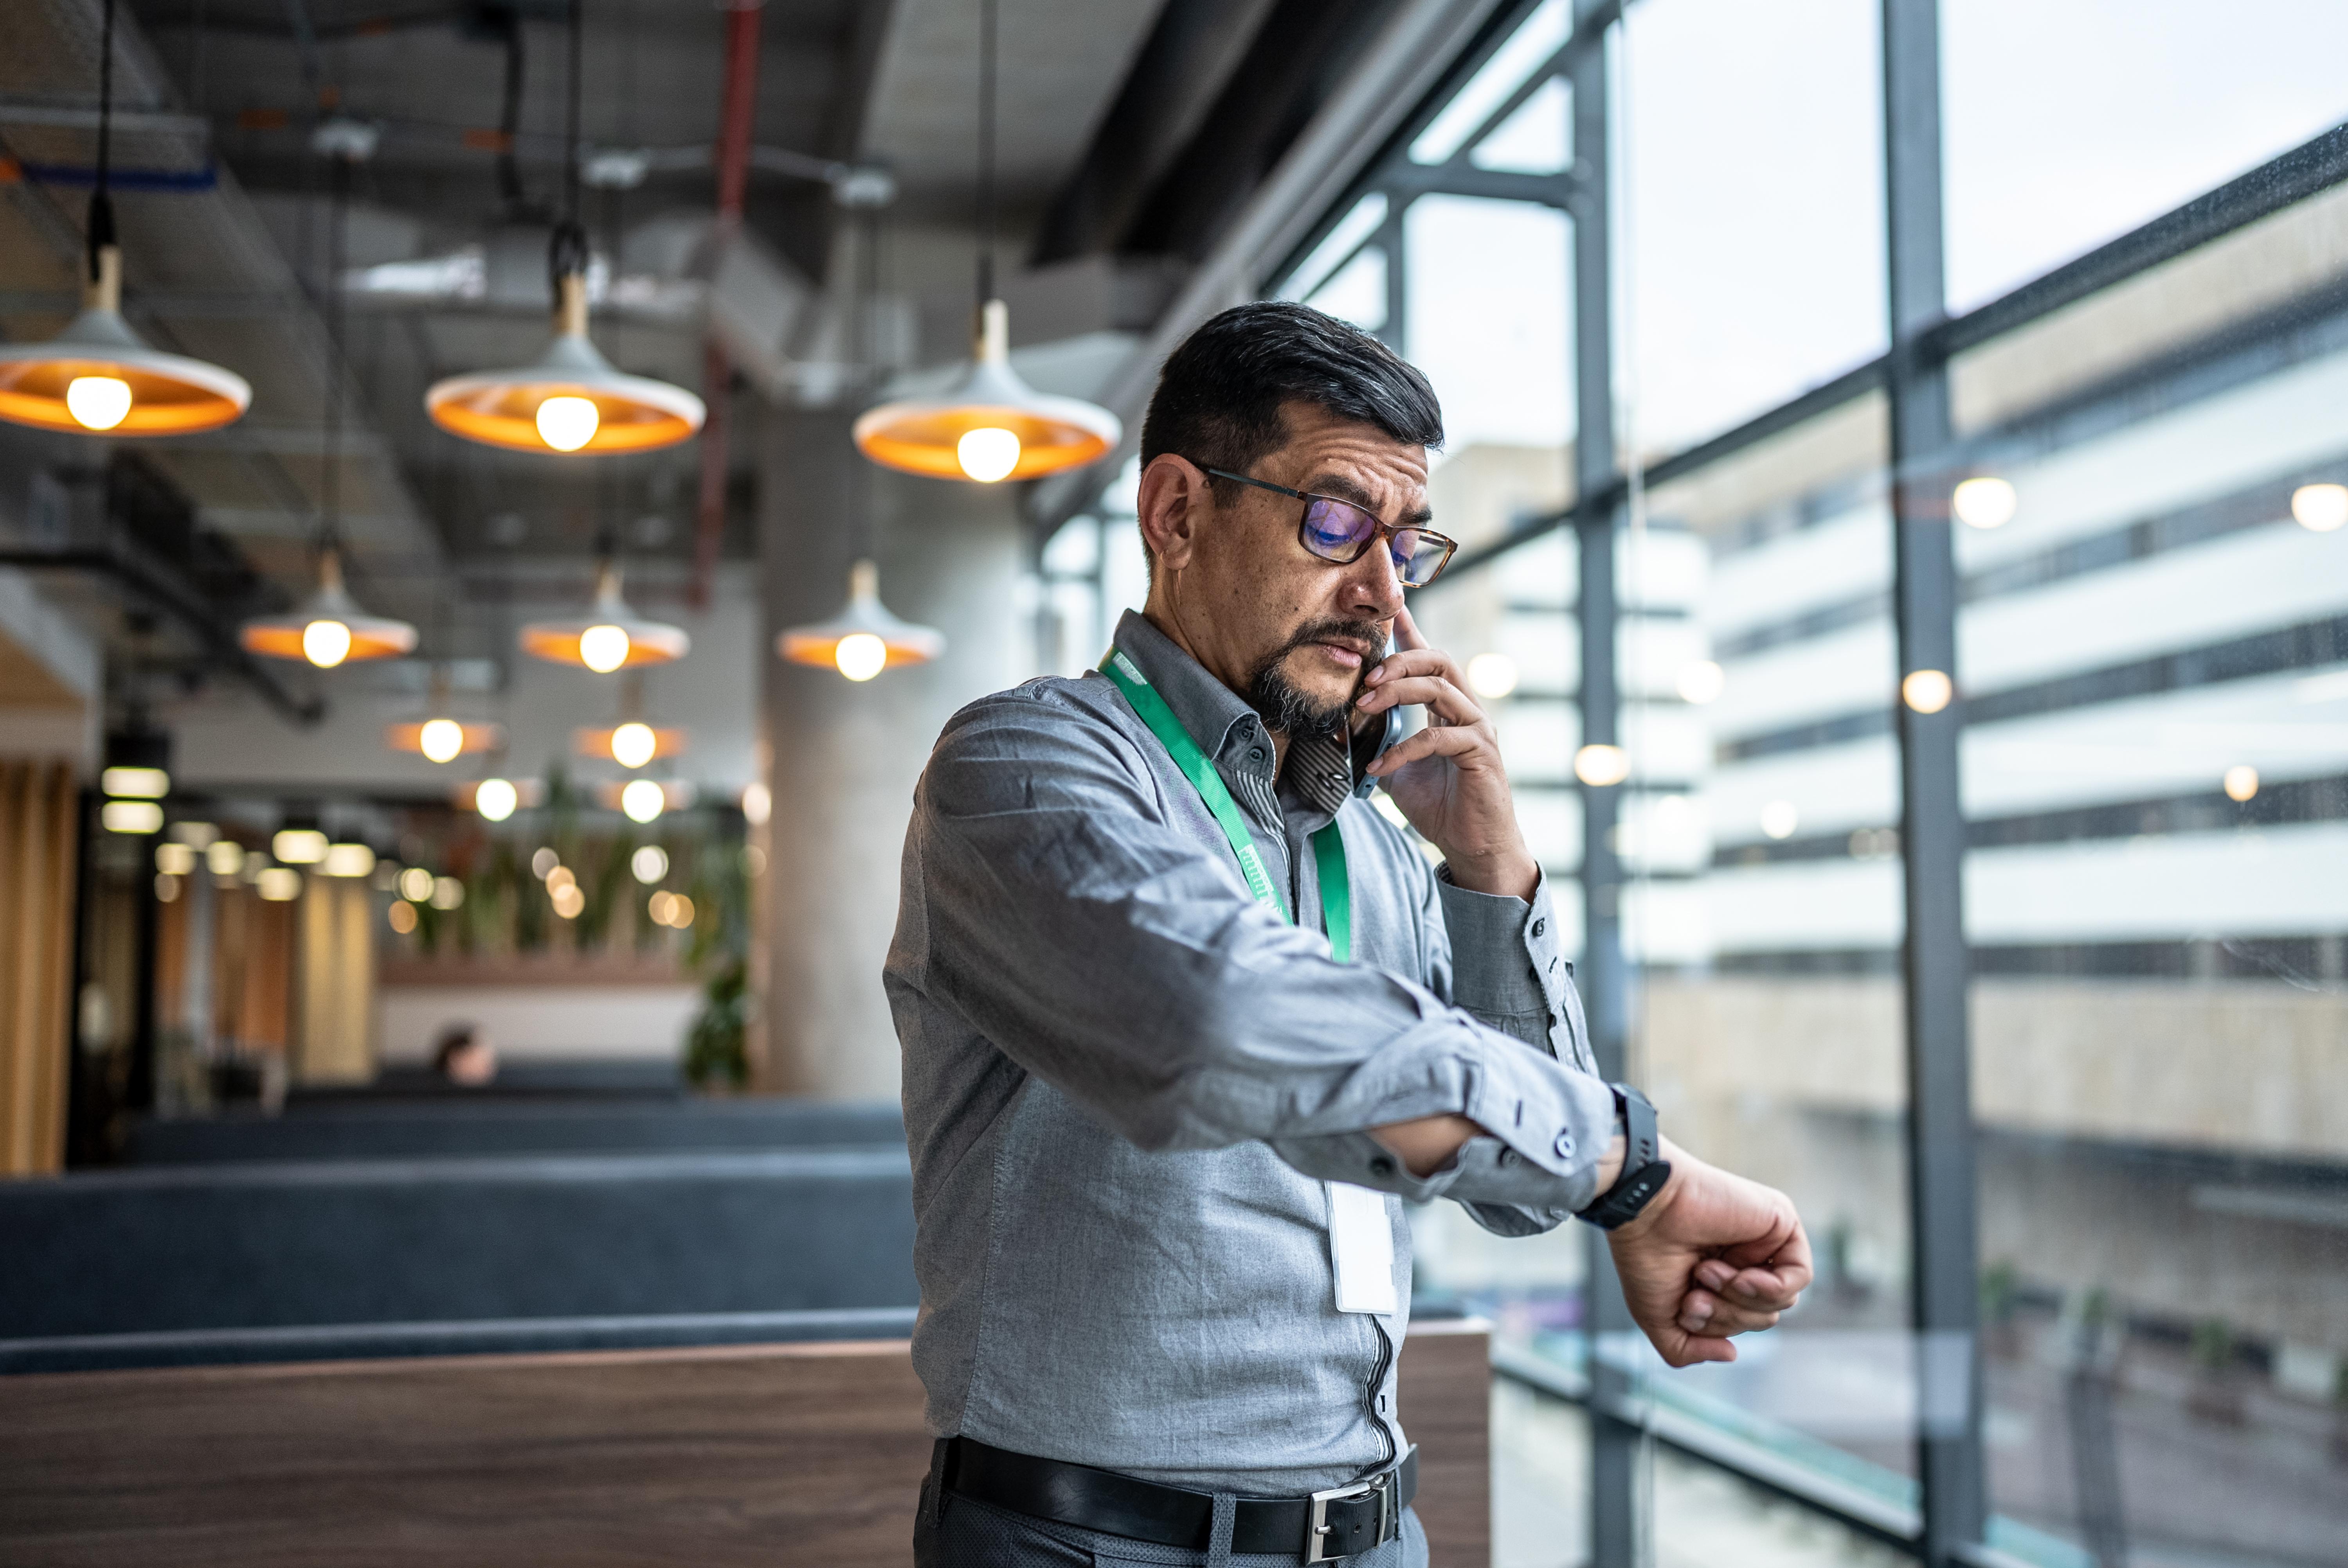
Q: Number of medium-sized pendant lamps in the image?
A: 3